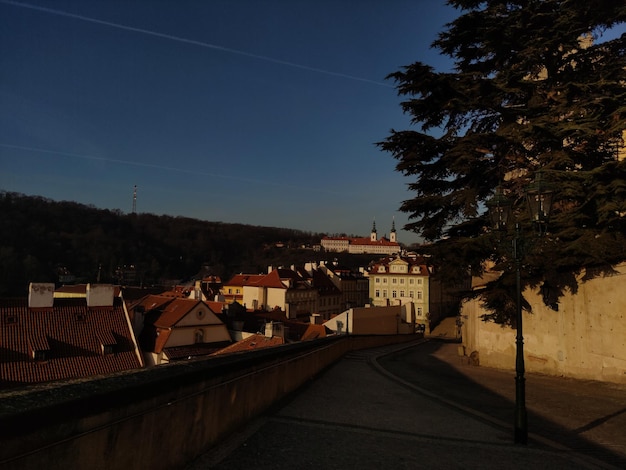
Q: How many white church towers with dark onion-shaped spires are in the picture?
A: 2